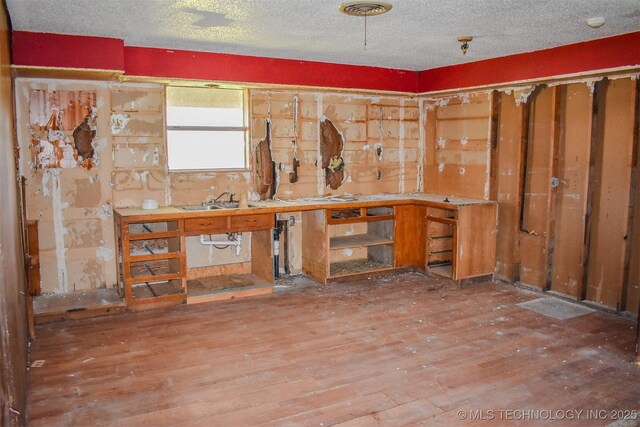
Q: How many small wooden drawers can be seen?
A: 2